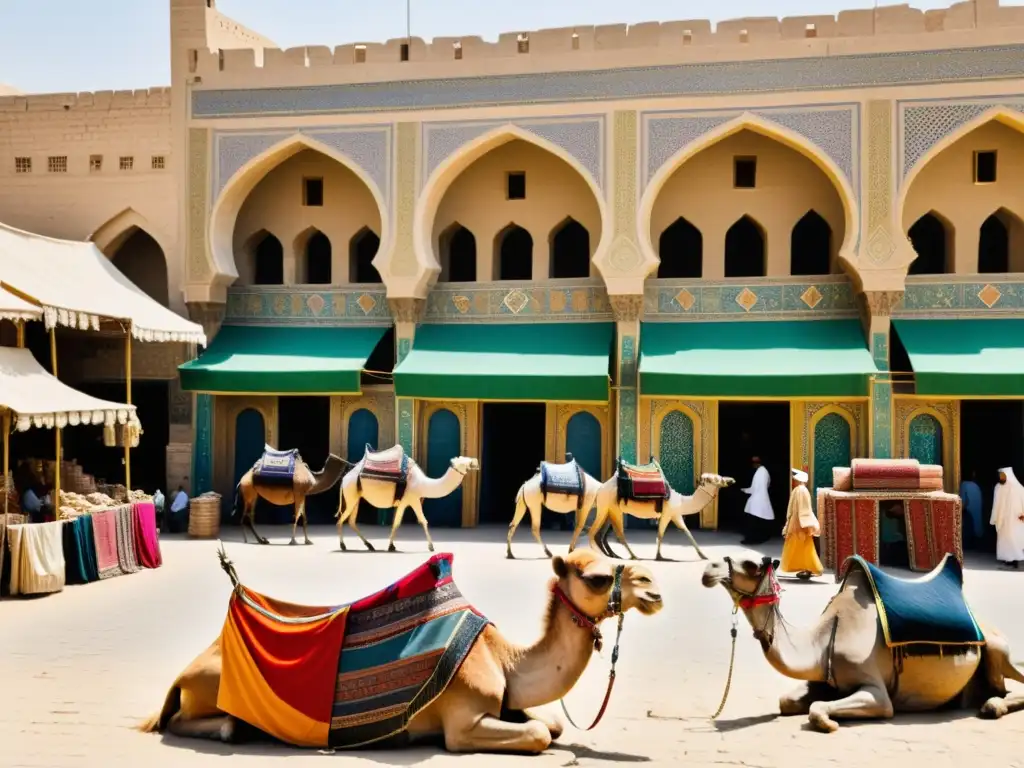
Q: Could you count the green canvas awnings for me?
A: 4